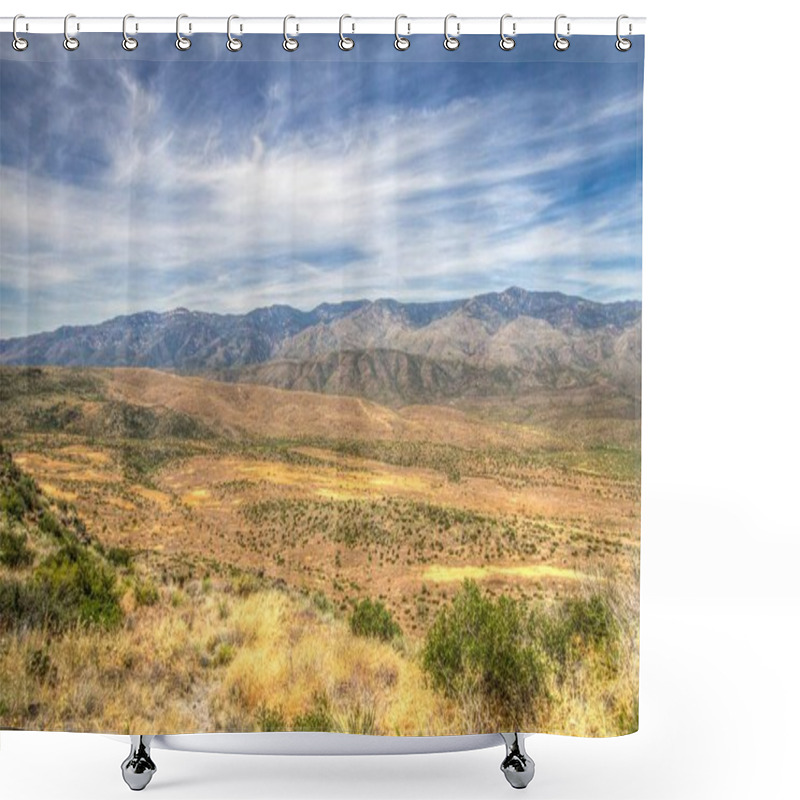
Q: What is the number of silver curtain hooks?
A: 12